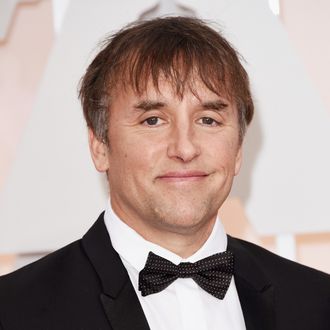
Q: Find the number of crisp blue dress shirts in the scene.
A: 0